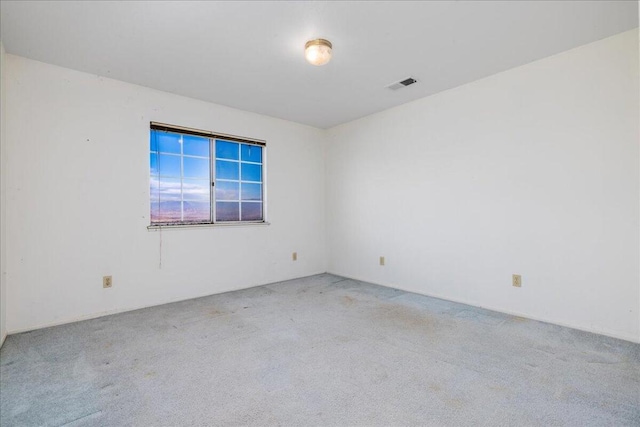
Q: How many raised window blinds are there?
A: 1